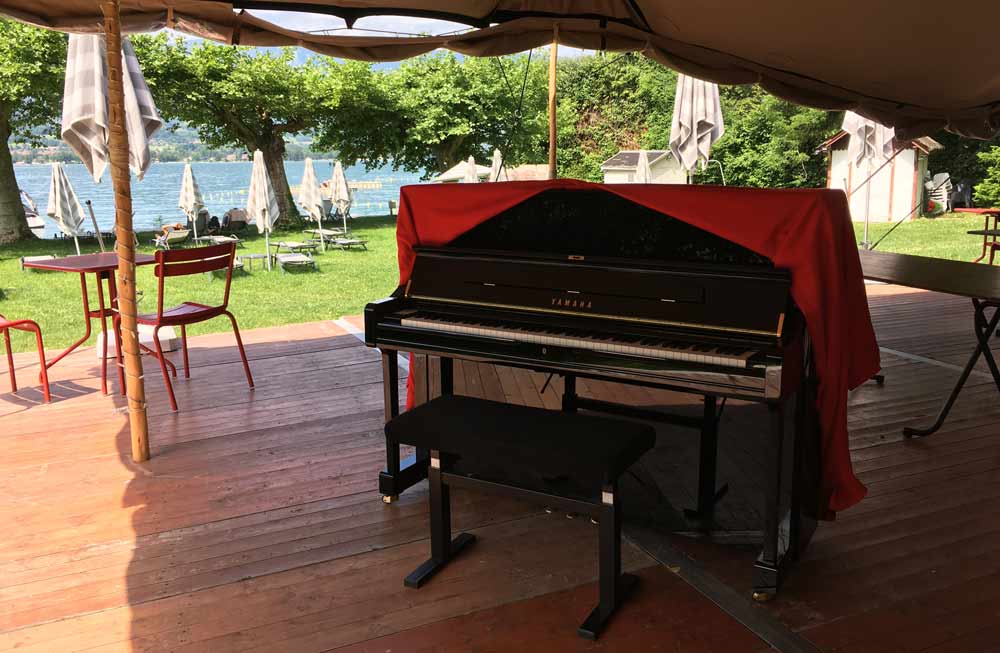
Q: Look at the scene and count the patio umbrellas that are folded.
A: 11